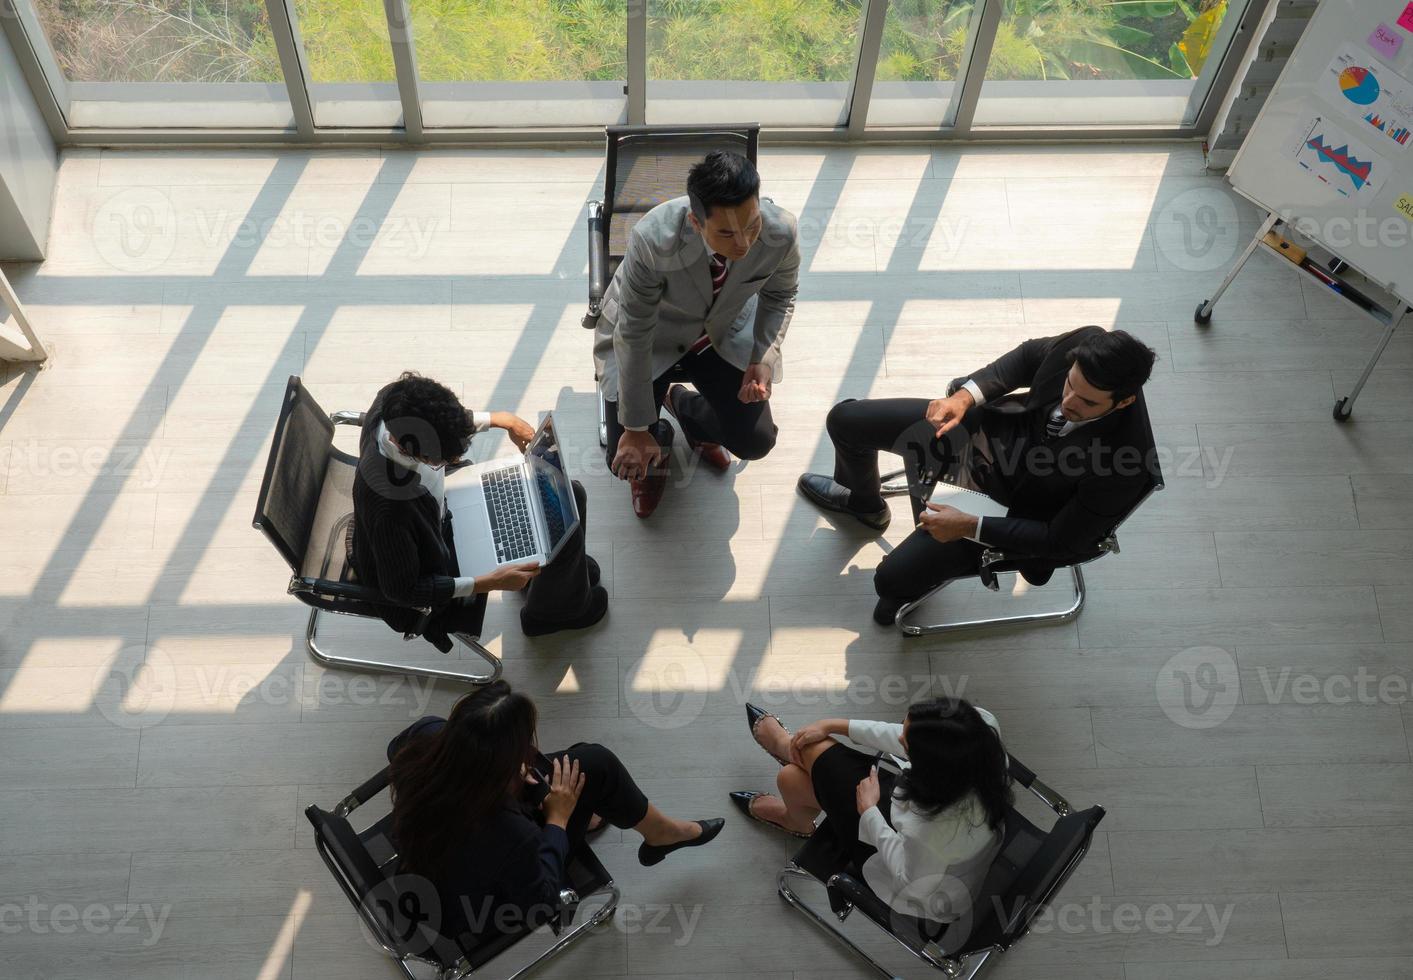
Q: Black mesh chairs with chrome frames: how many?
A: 5